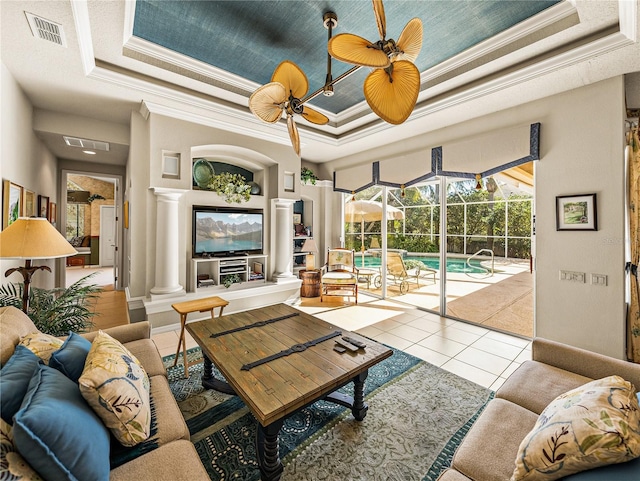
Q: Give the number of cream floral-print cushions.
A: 4